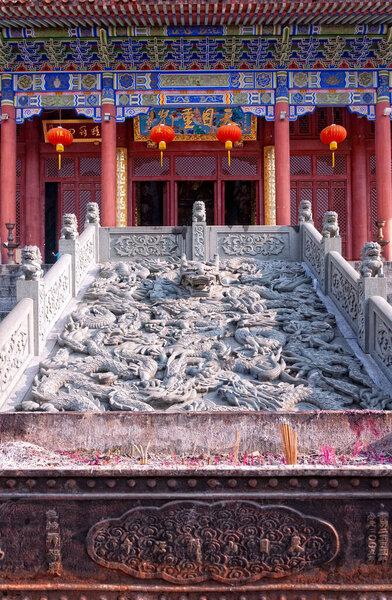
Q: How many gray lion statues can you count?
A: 7